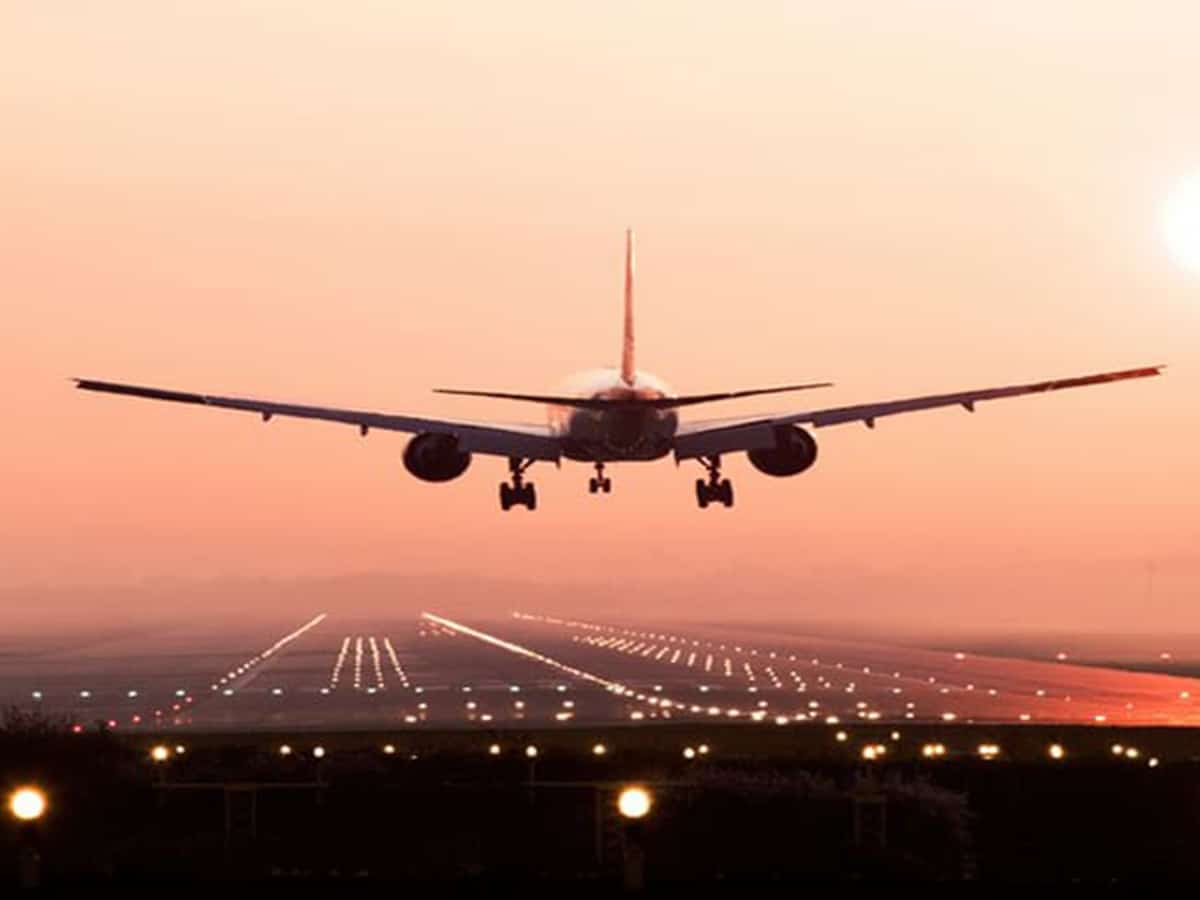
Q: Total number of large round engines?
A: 2